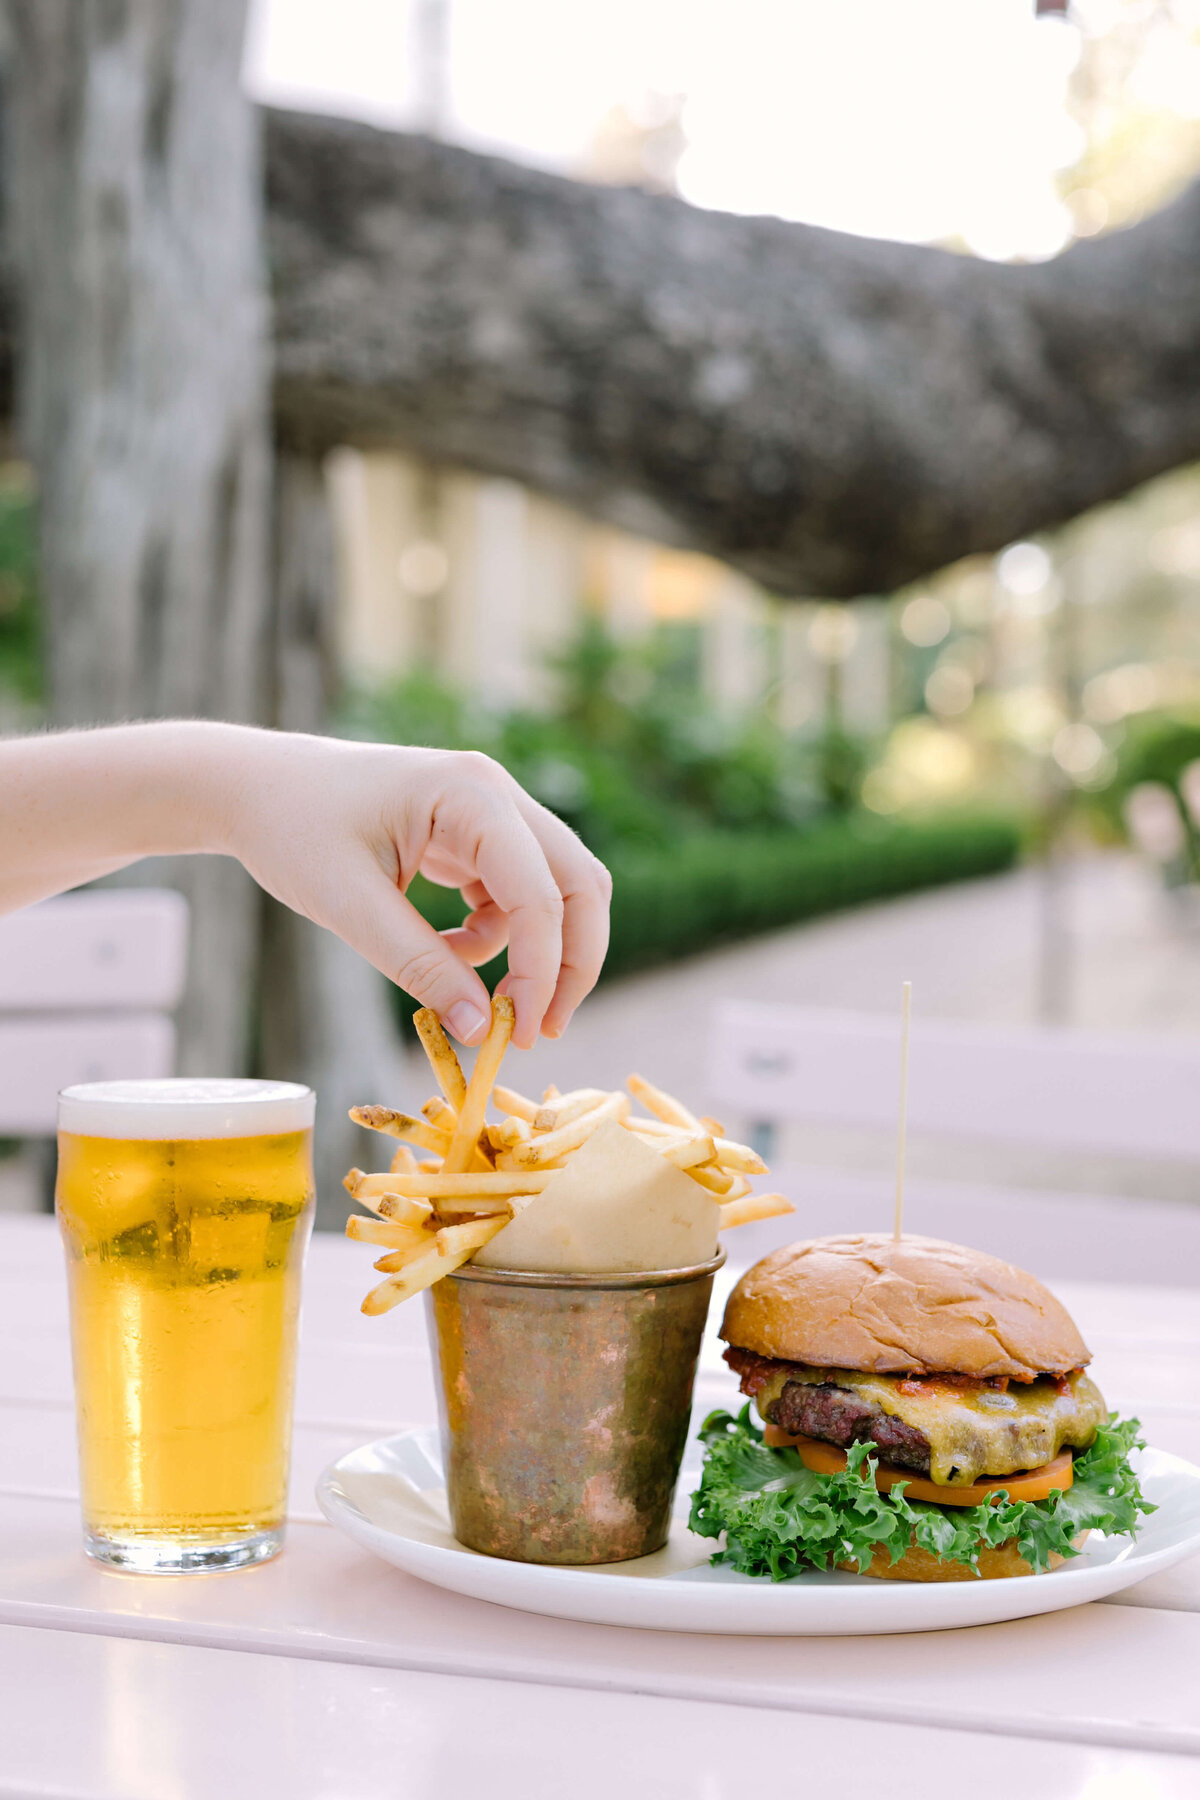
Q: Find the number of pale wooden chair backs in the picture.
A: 2